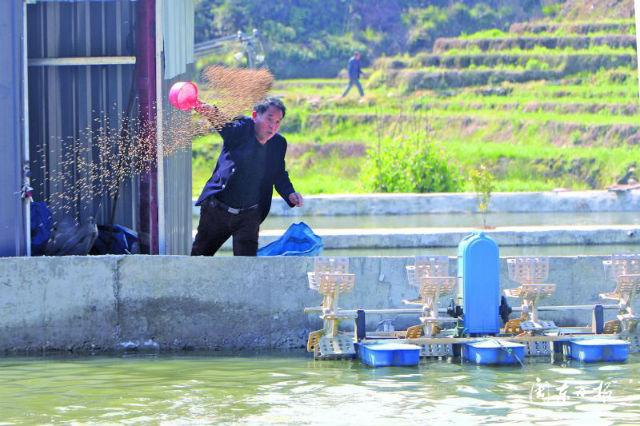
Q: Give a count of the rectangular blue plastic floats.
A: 3